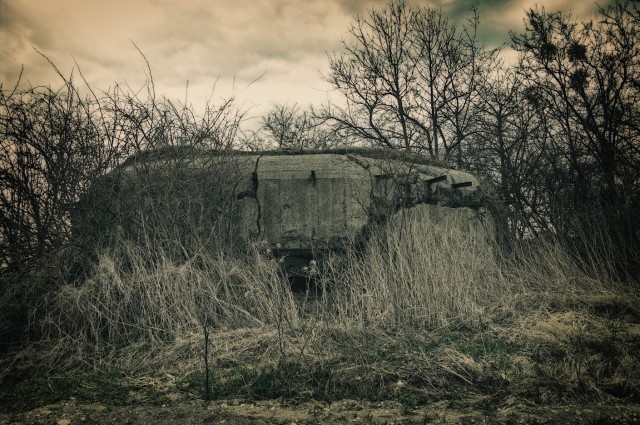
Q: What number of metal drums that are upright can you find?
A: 0